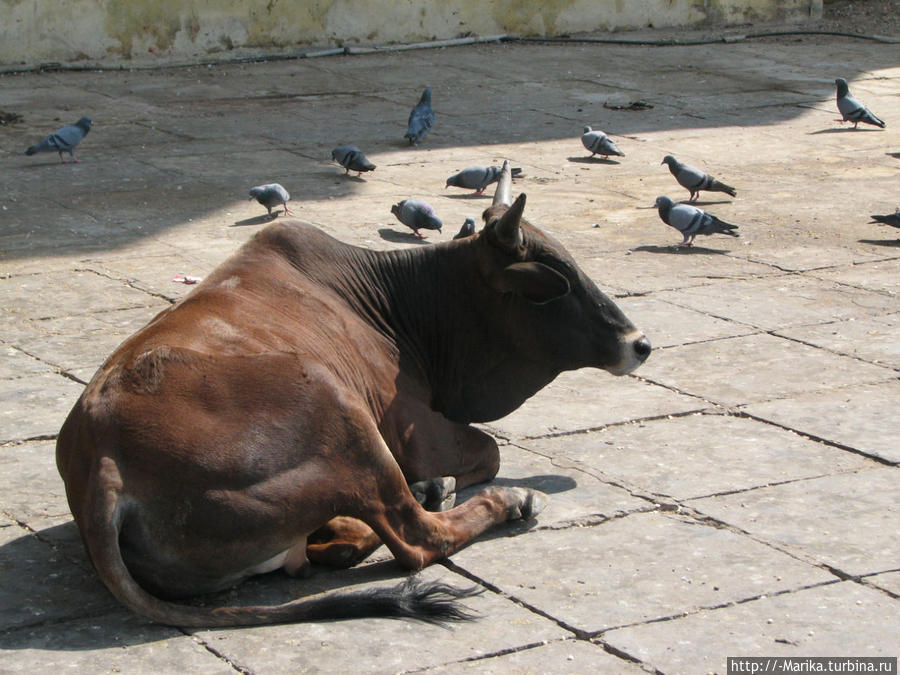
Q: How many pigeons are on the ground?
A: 12